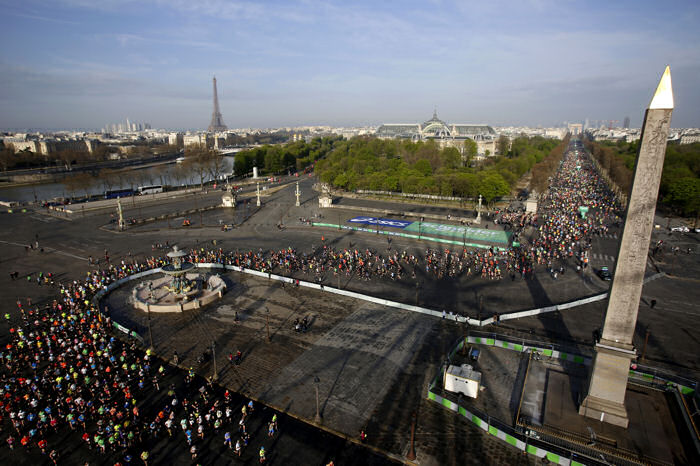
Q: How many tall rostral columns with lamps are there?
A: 4